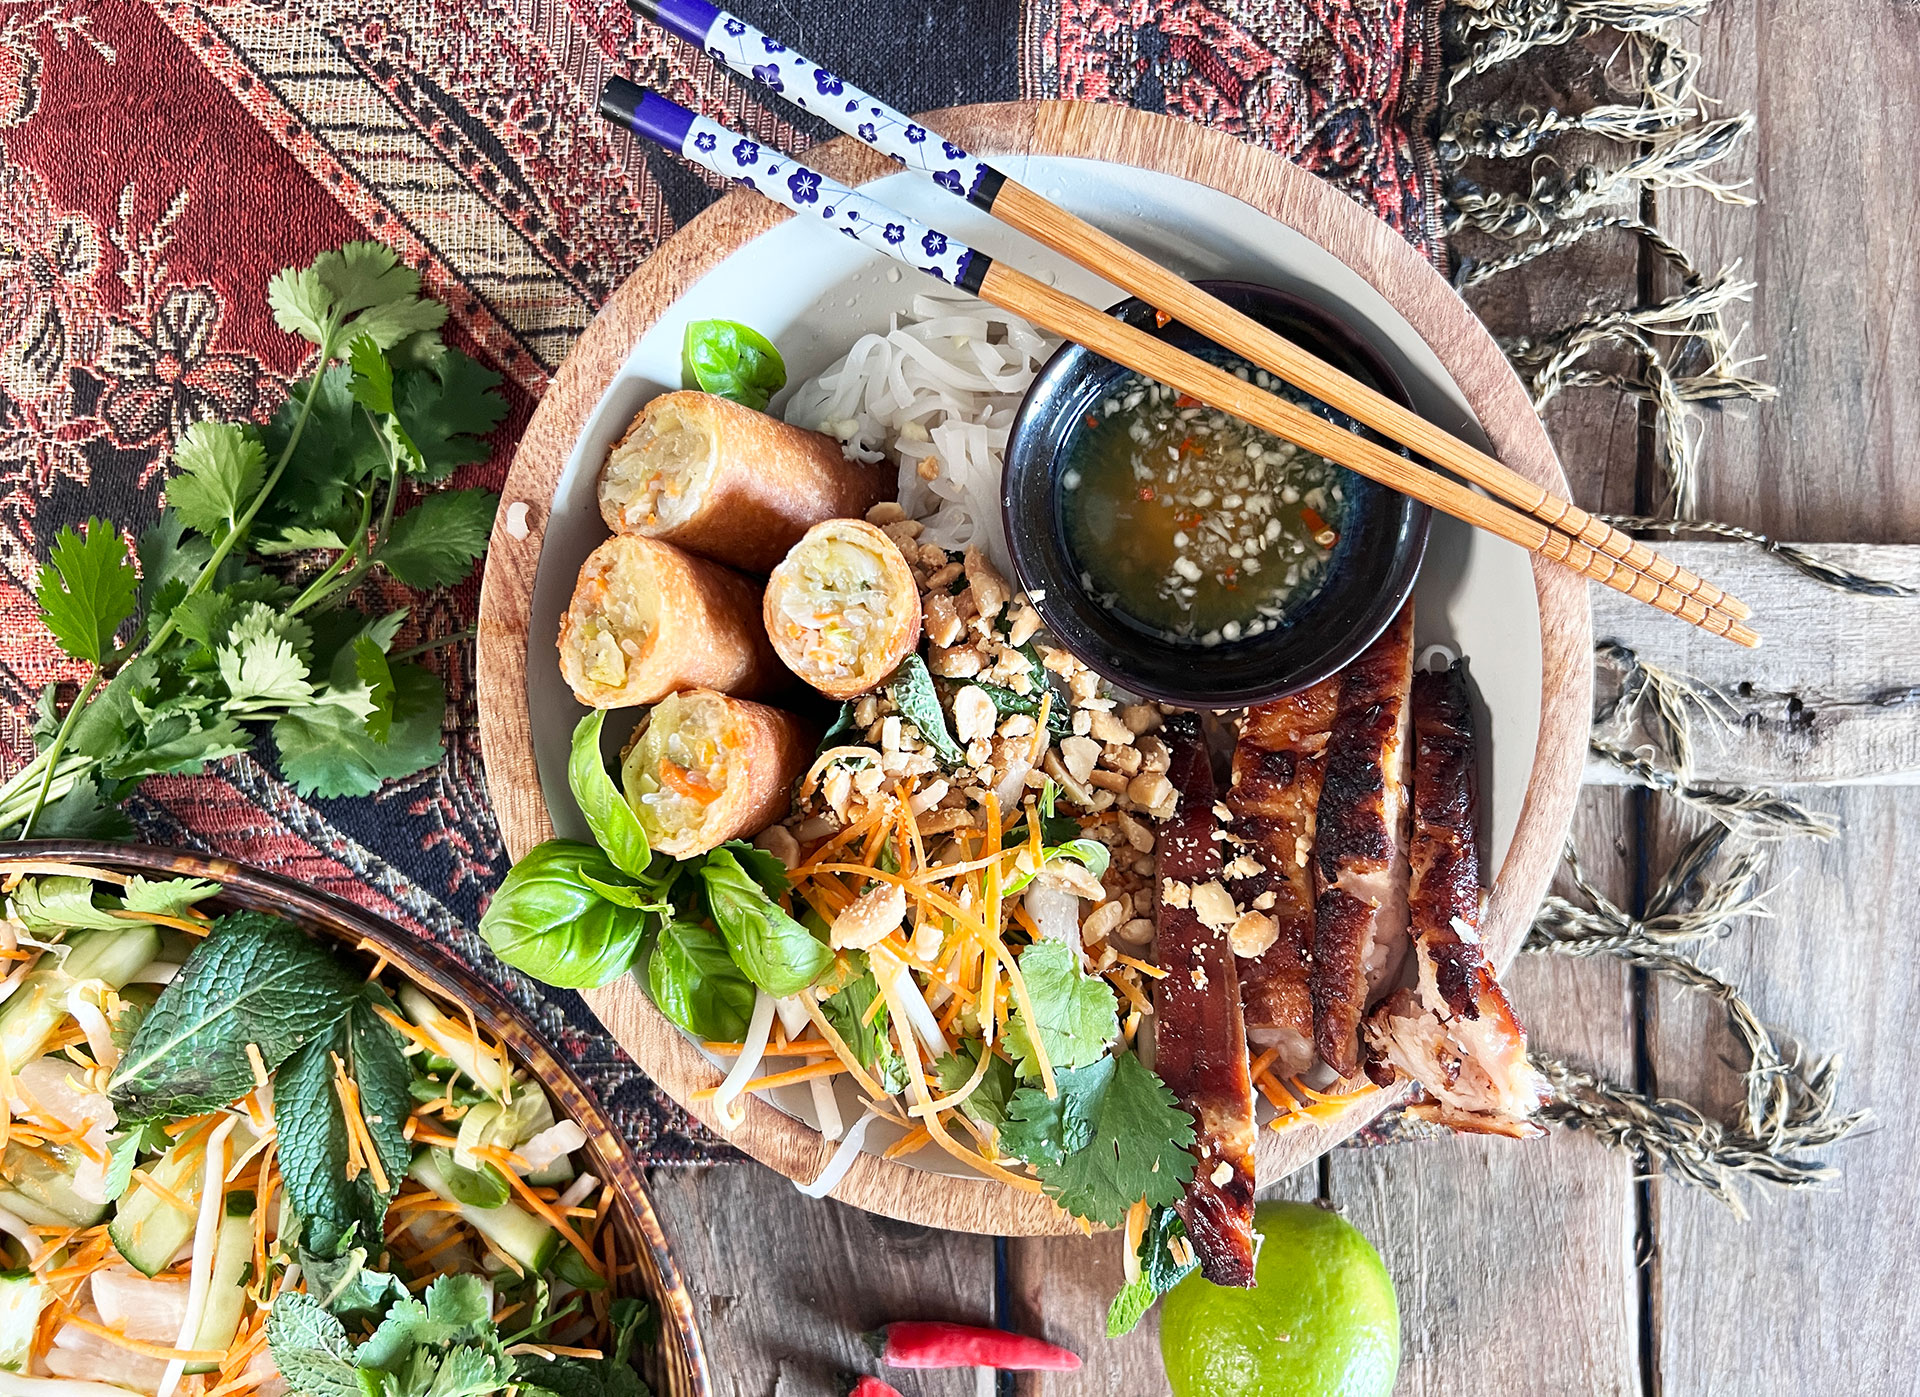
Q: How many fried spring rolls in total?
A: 4